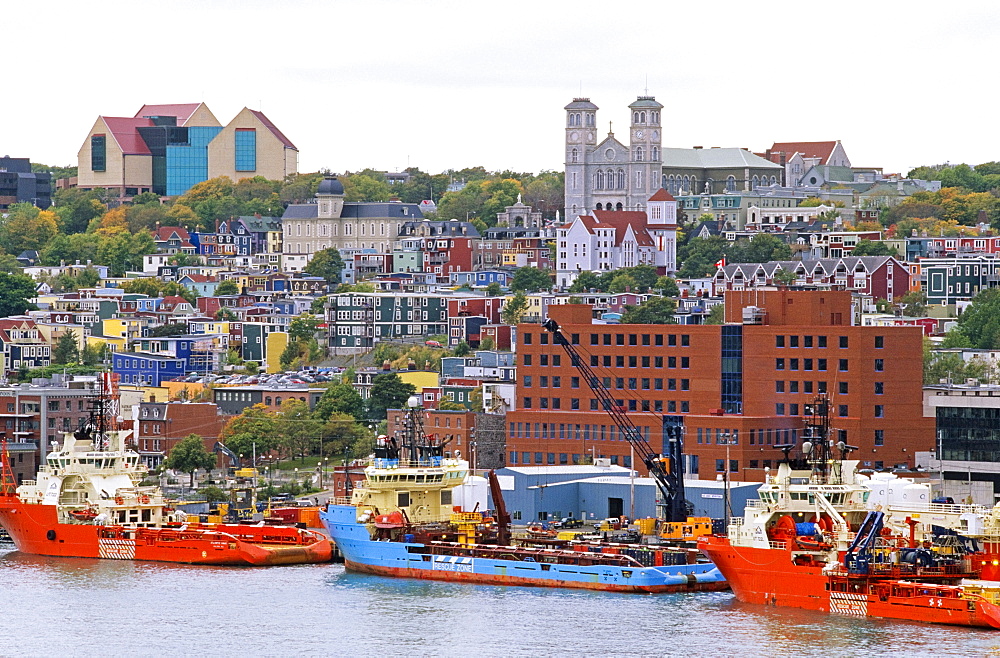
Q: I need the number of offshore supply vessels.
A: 3